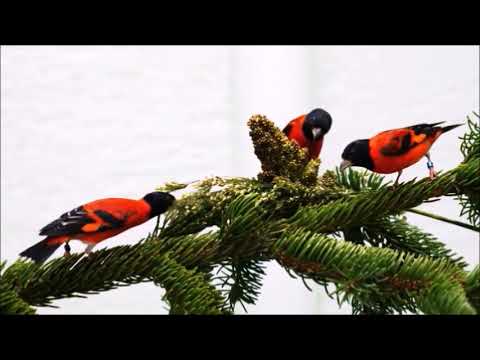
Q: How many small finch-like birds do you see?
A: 3